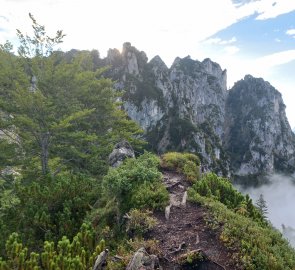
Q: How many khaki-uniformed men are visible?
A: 0